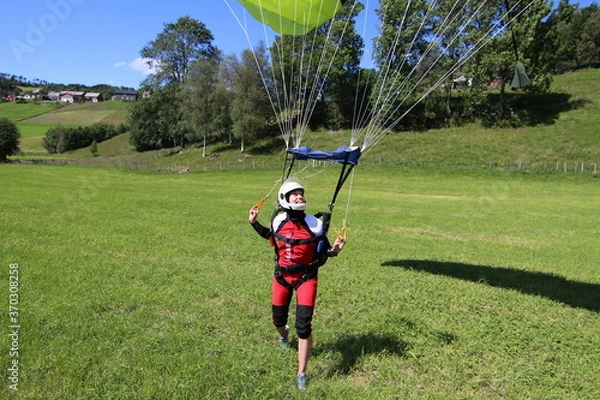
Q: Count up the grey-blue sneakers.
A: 2